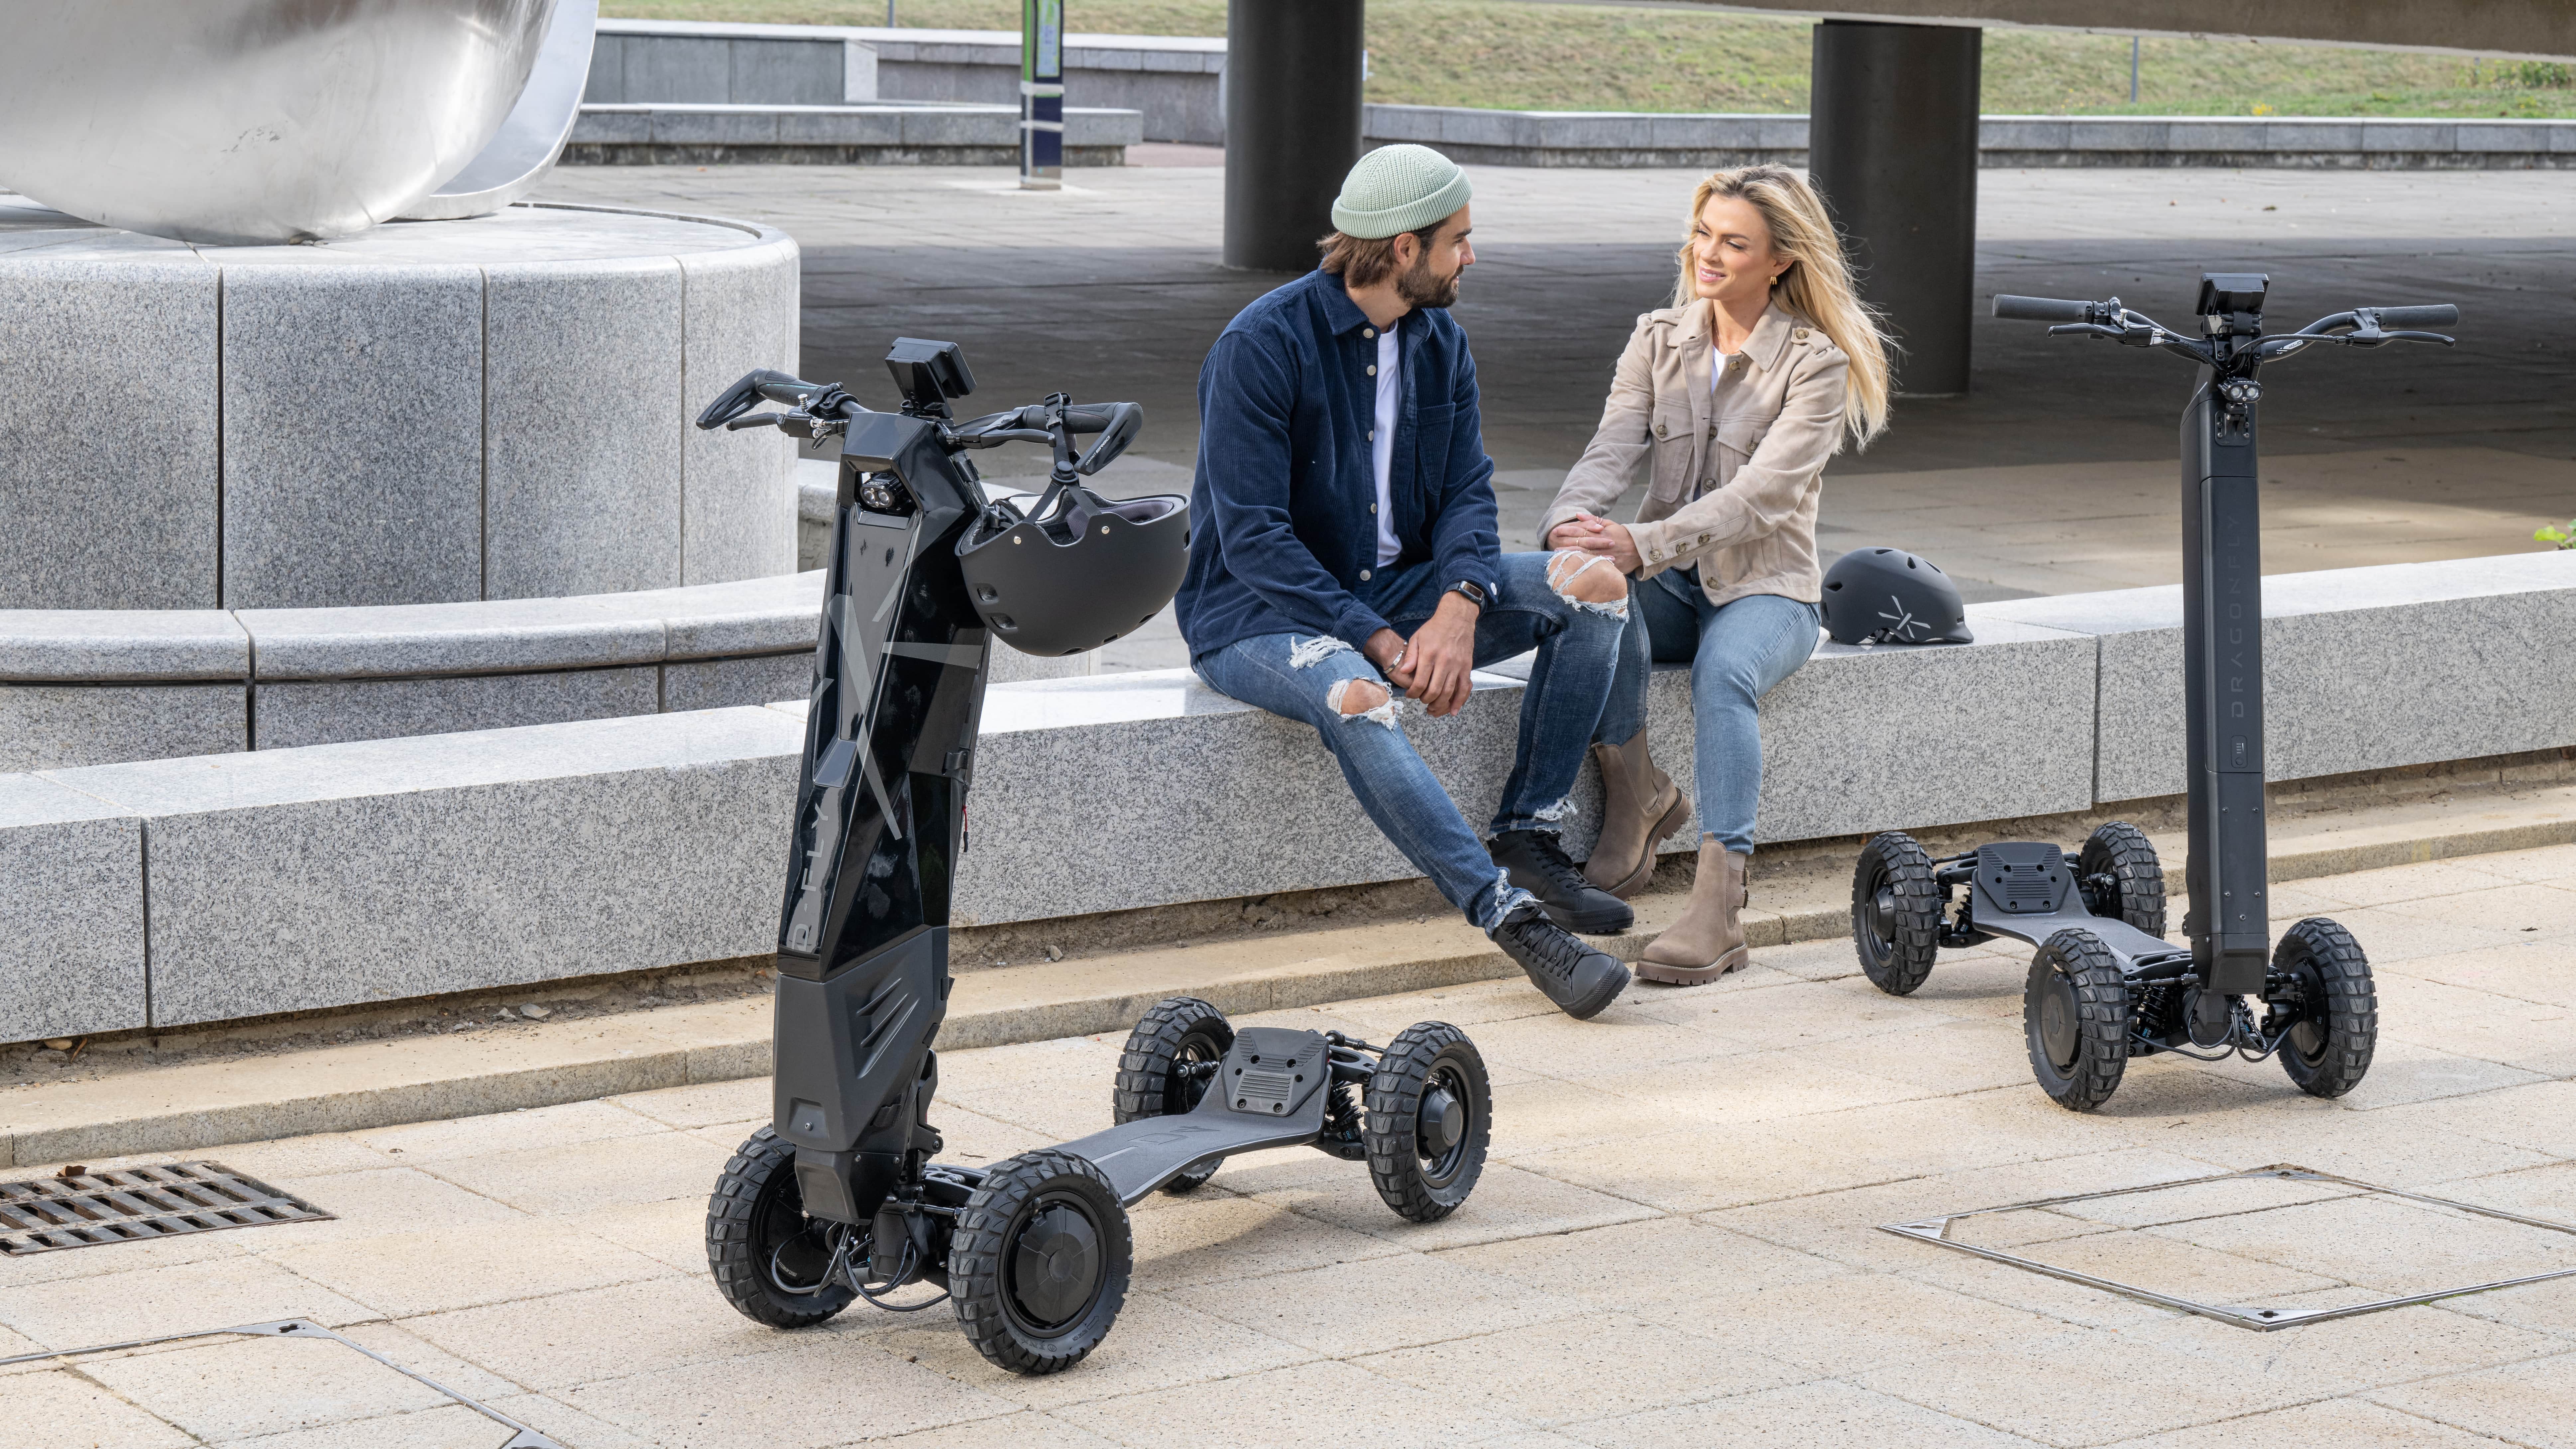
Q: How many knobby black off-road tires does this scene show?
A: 8